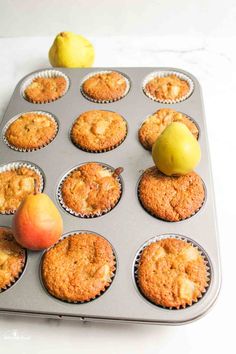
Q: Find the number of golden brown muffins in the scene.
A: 12